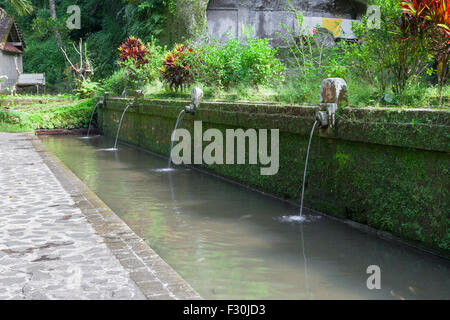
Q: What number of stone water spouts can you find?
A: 4